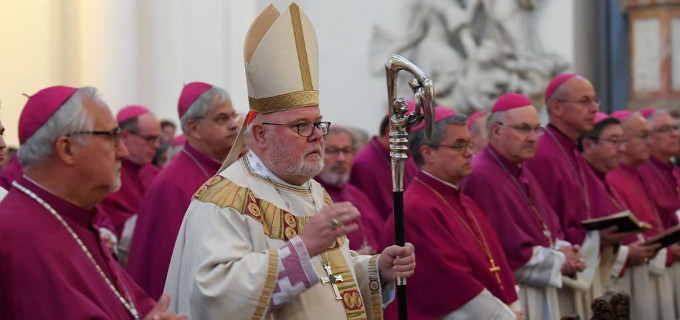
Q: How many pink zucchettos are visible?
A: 12